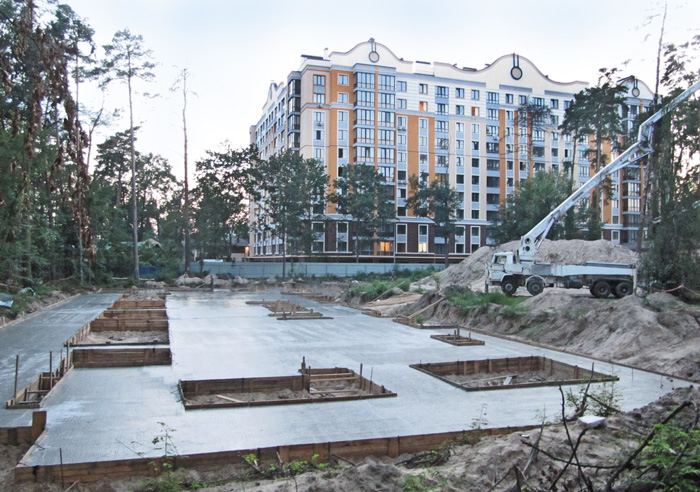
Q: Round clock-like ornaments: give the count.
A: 3